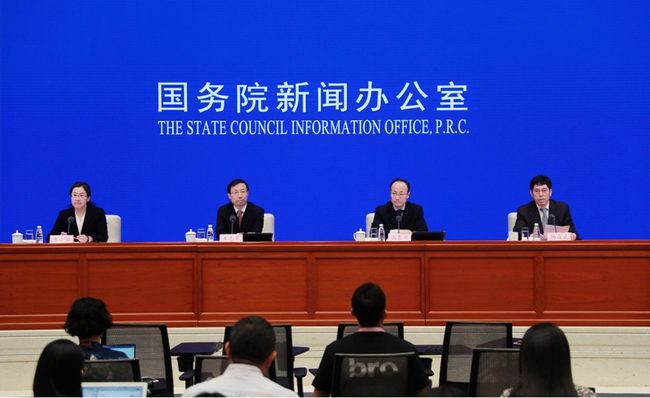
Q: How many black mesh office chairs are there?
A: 8